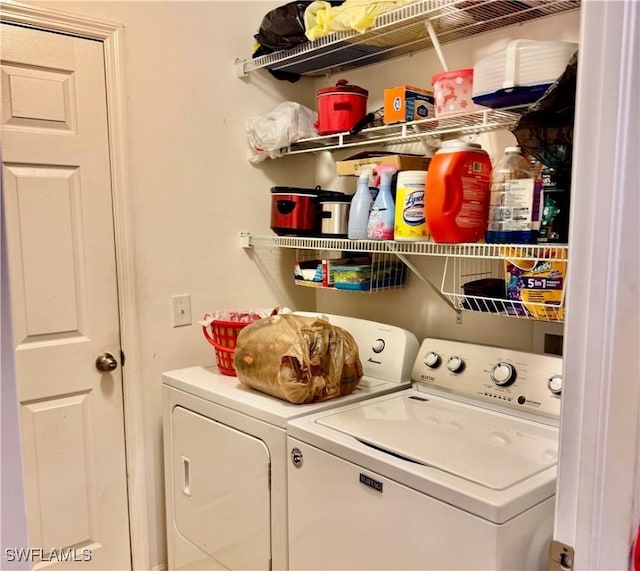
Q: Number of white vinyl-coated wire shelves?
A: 3